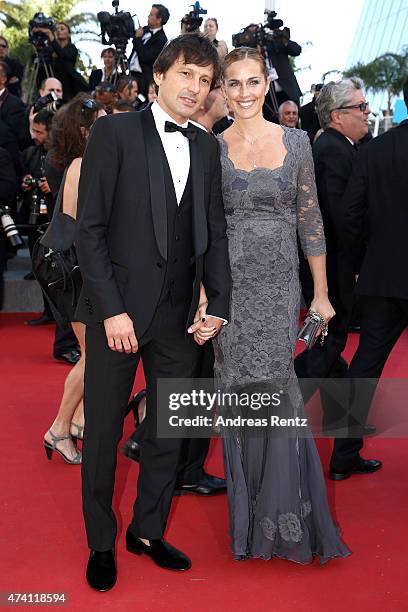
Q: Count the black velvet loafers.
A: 2